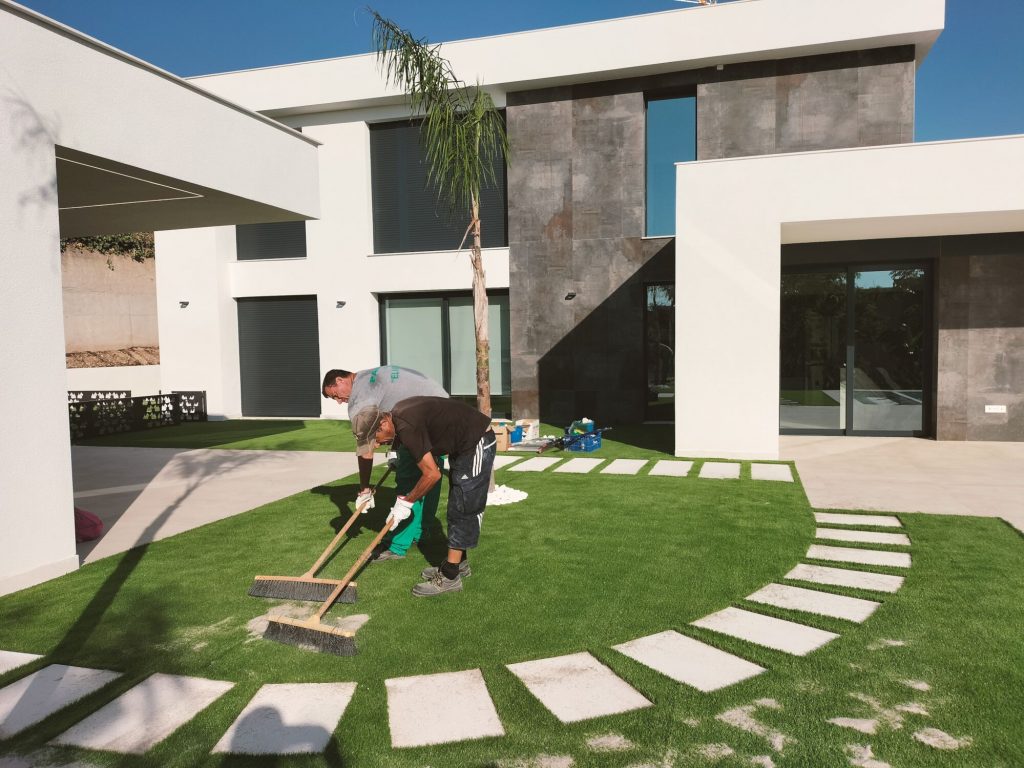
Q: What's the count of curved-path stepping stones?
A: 13